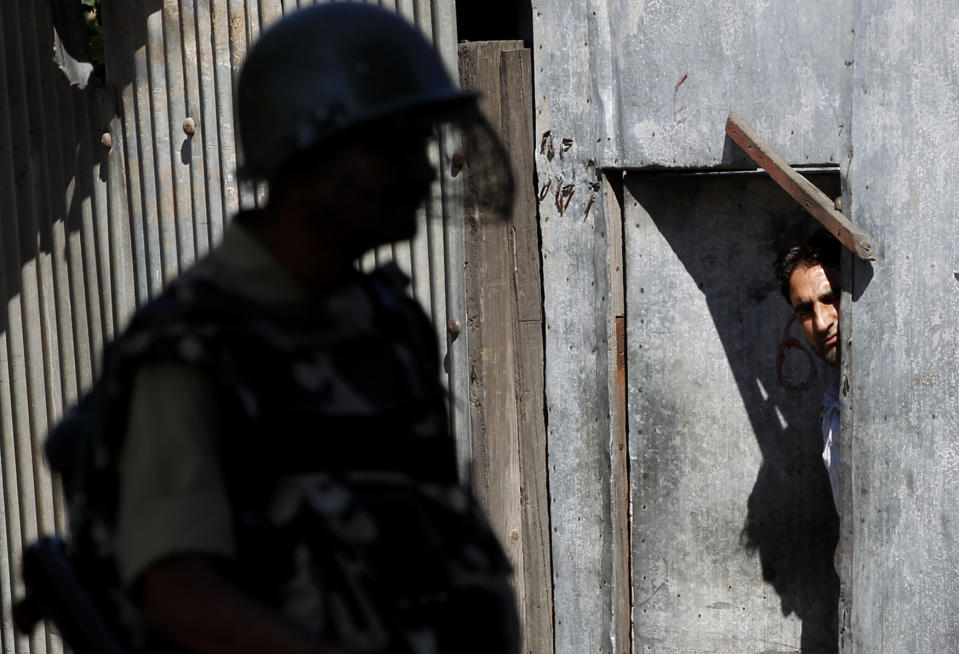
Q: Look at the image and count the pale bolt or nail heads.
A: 2